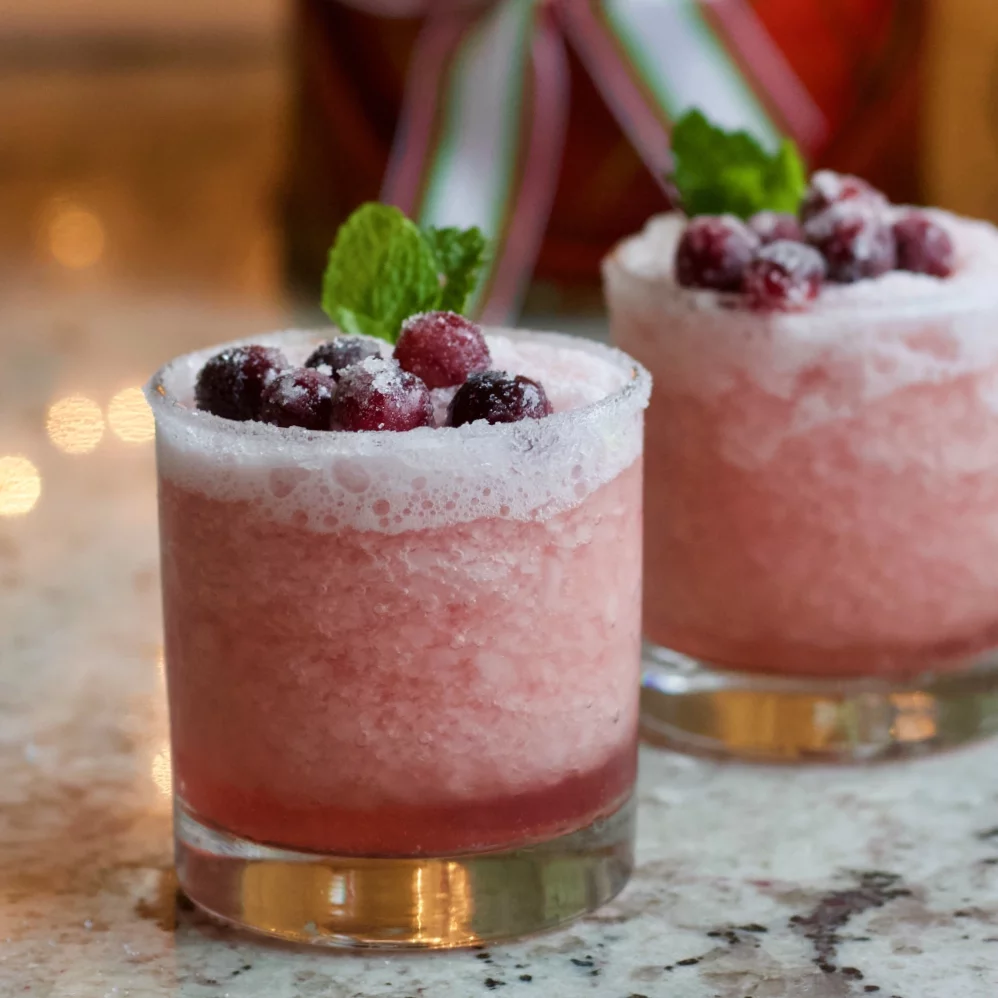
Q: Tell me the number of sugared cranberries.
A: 12